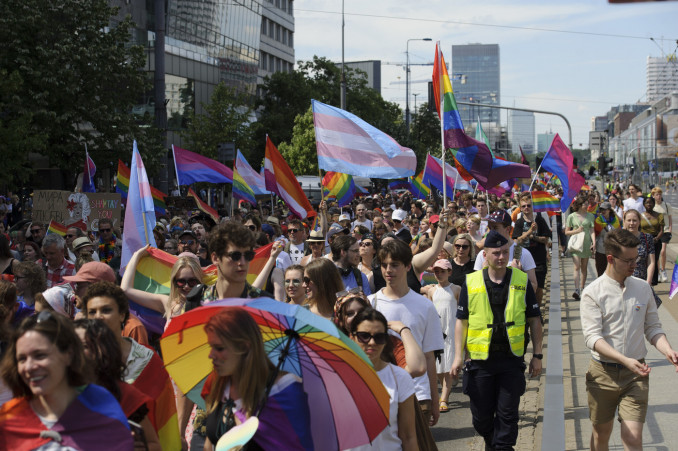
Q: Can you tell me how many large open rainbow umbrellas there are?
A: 1